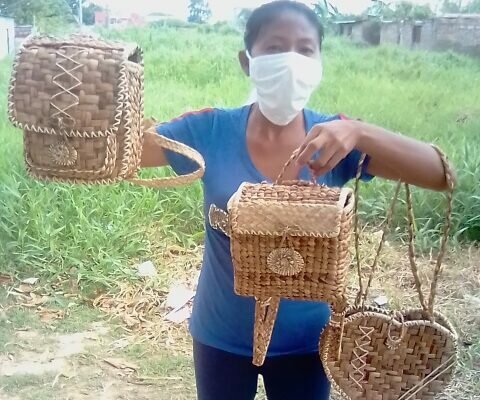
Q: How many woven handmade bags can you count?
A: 3